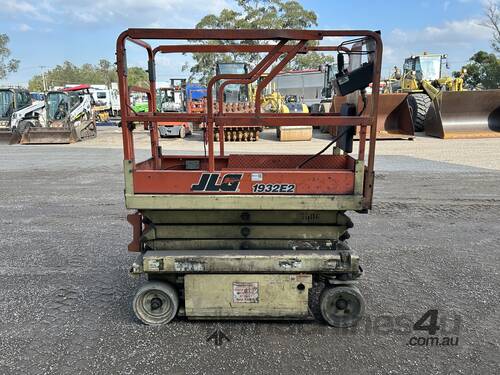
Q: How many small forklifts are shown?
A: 1